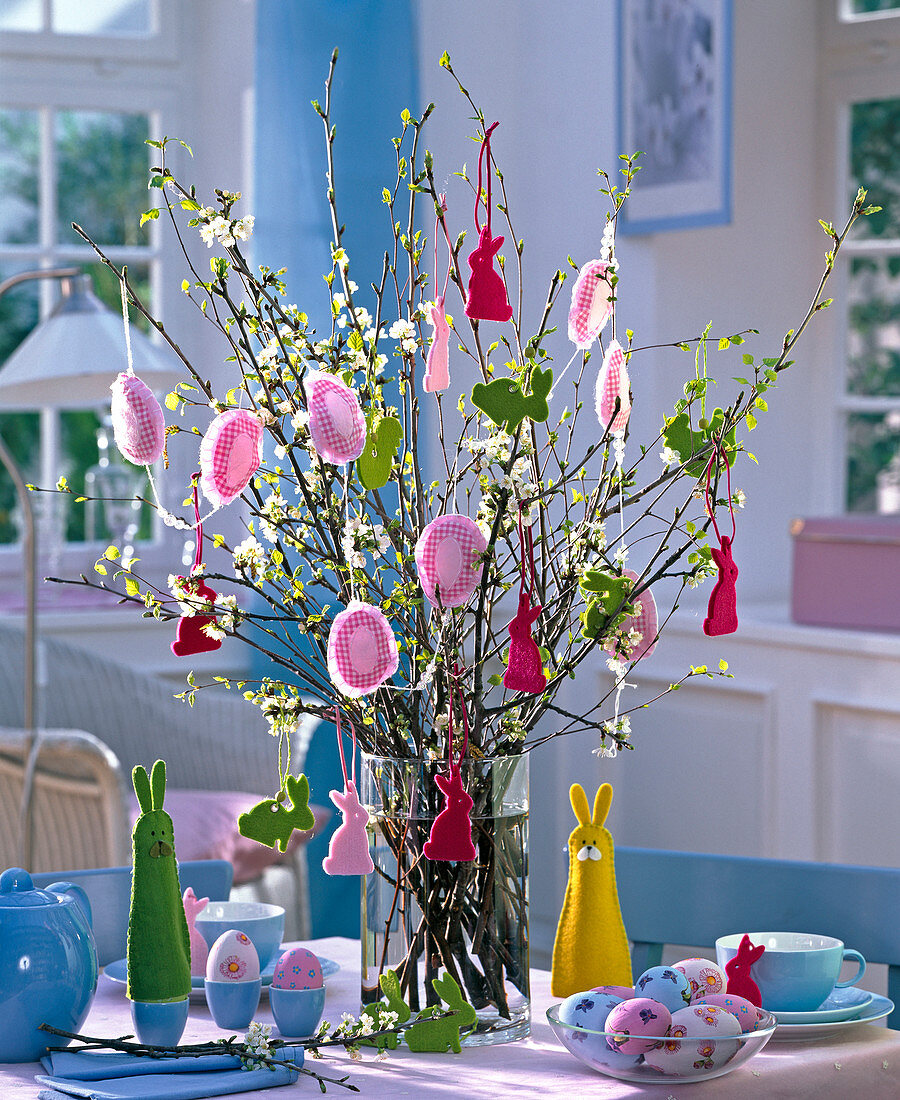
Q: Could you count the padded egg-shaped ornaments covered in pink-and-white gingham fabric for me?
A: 8